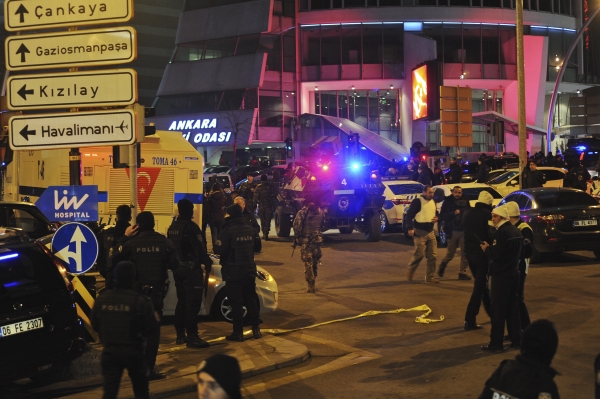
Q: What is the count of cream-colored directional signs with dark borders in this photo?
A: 4